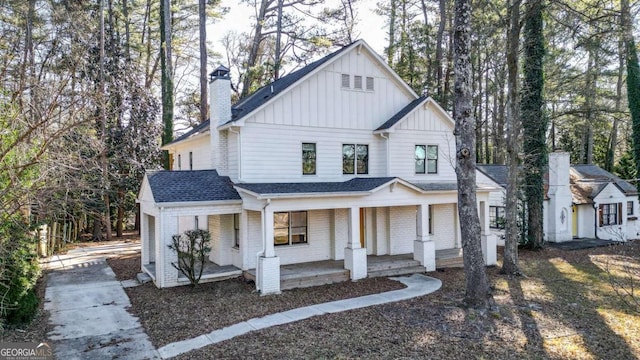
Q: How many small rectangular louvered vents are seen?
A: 3